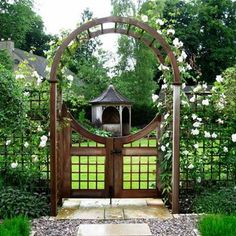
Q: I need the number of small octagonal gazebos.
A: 1